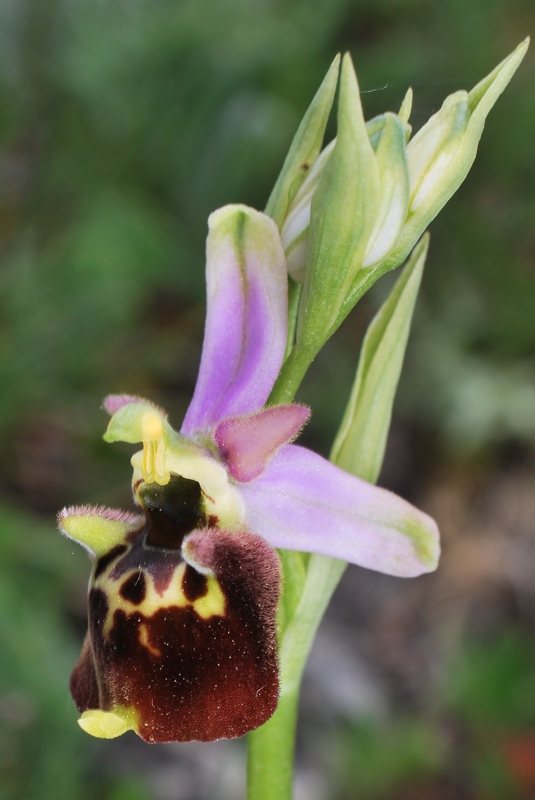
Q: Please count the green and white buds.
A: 3